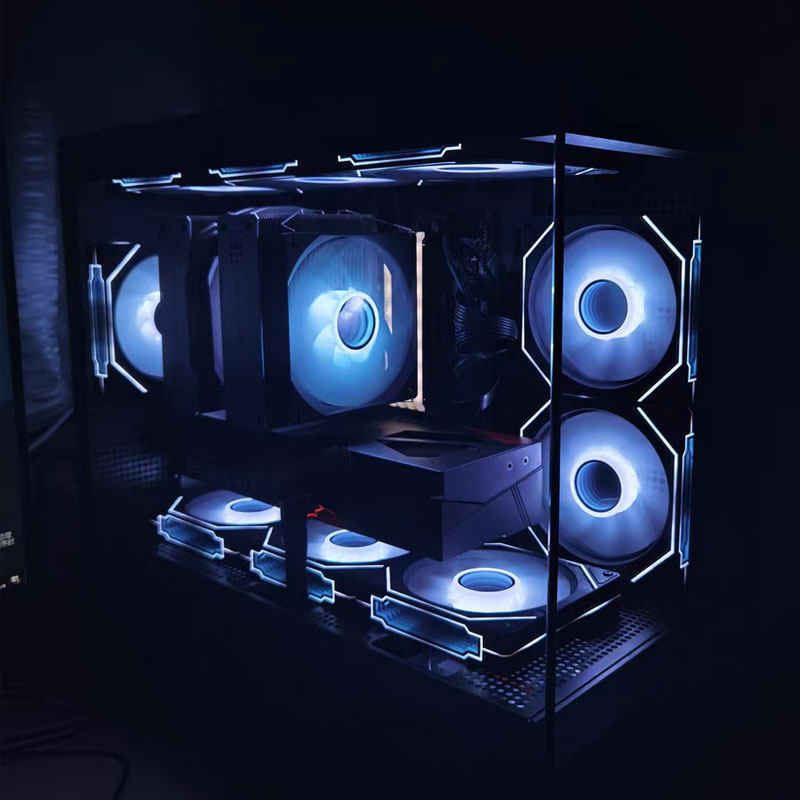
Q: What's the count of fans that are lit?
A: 10